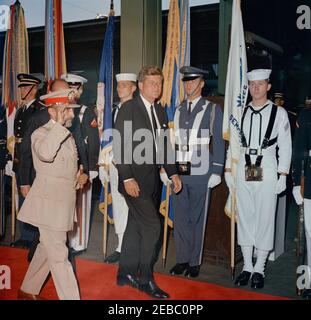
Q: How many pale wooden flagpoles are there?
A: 4